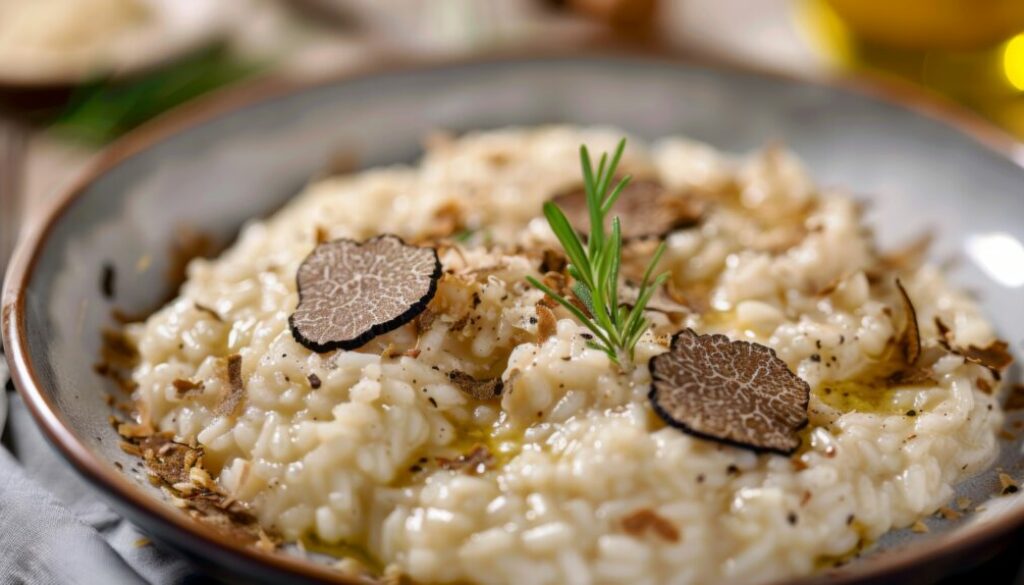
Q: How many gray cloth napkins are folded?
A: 1